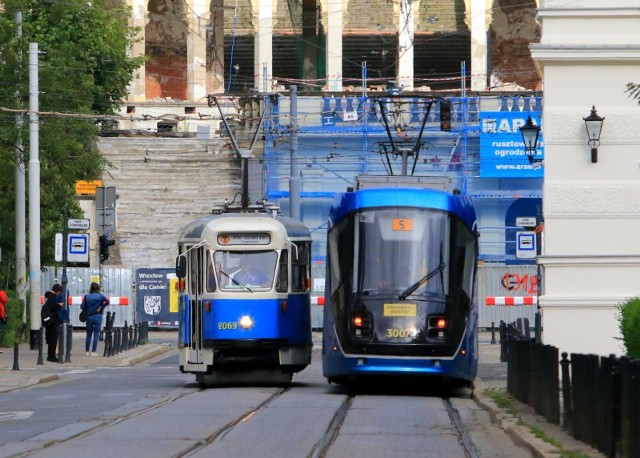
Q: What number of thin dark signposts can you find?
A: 2